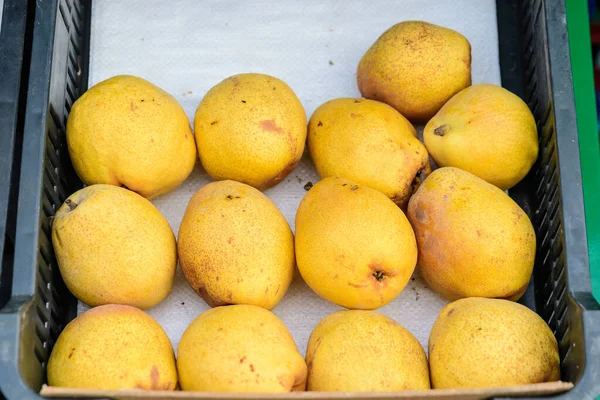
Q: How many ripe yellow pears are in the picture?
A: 13